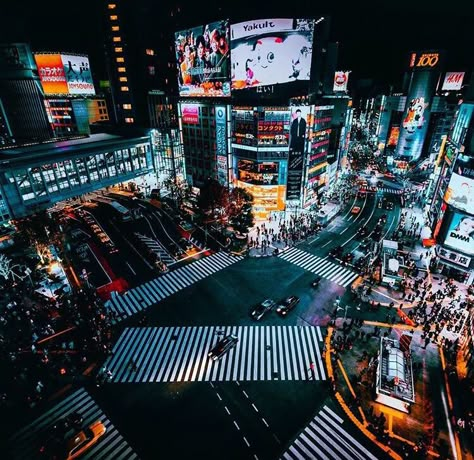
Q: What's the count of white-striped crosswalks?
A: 5